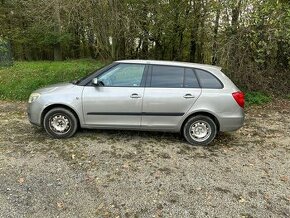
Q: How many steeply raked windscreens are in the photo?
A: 1